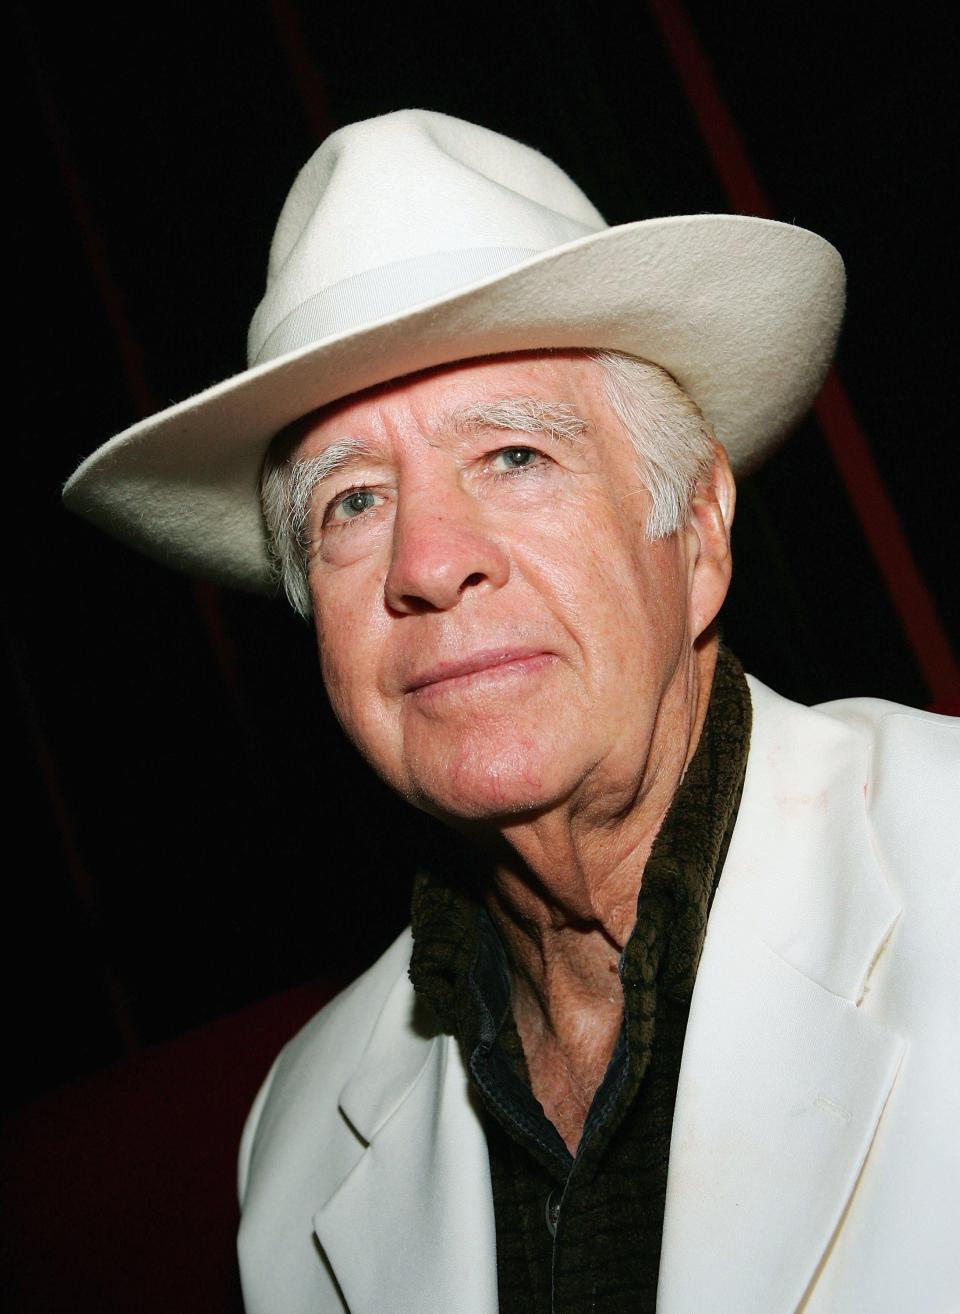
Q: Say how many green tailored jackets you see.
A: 0